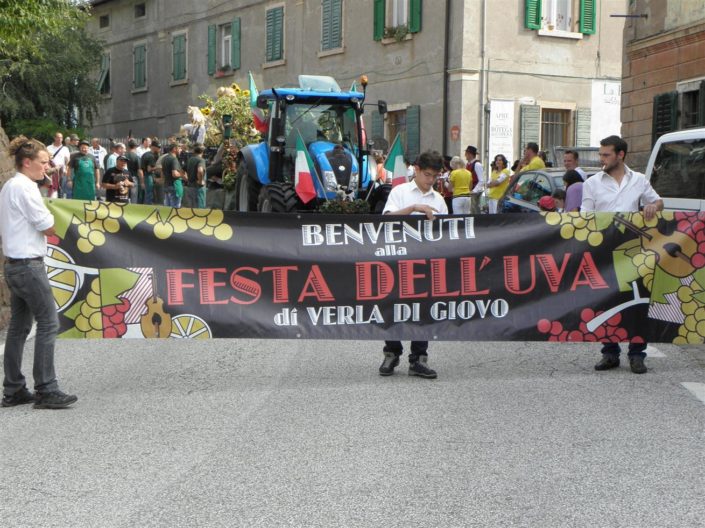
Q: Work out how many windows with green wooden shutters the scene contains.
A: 11